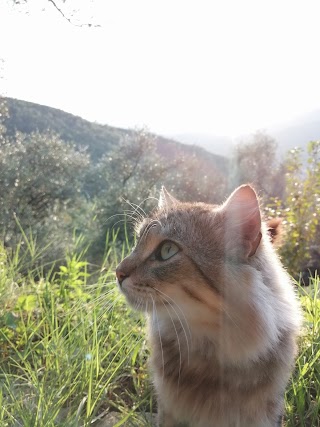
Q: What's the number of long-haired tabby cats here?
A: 1